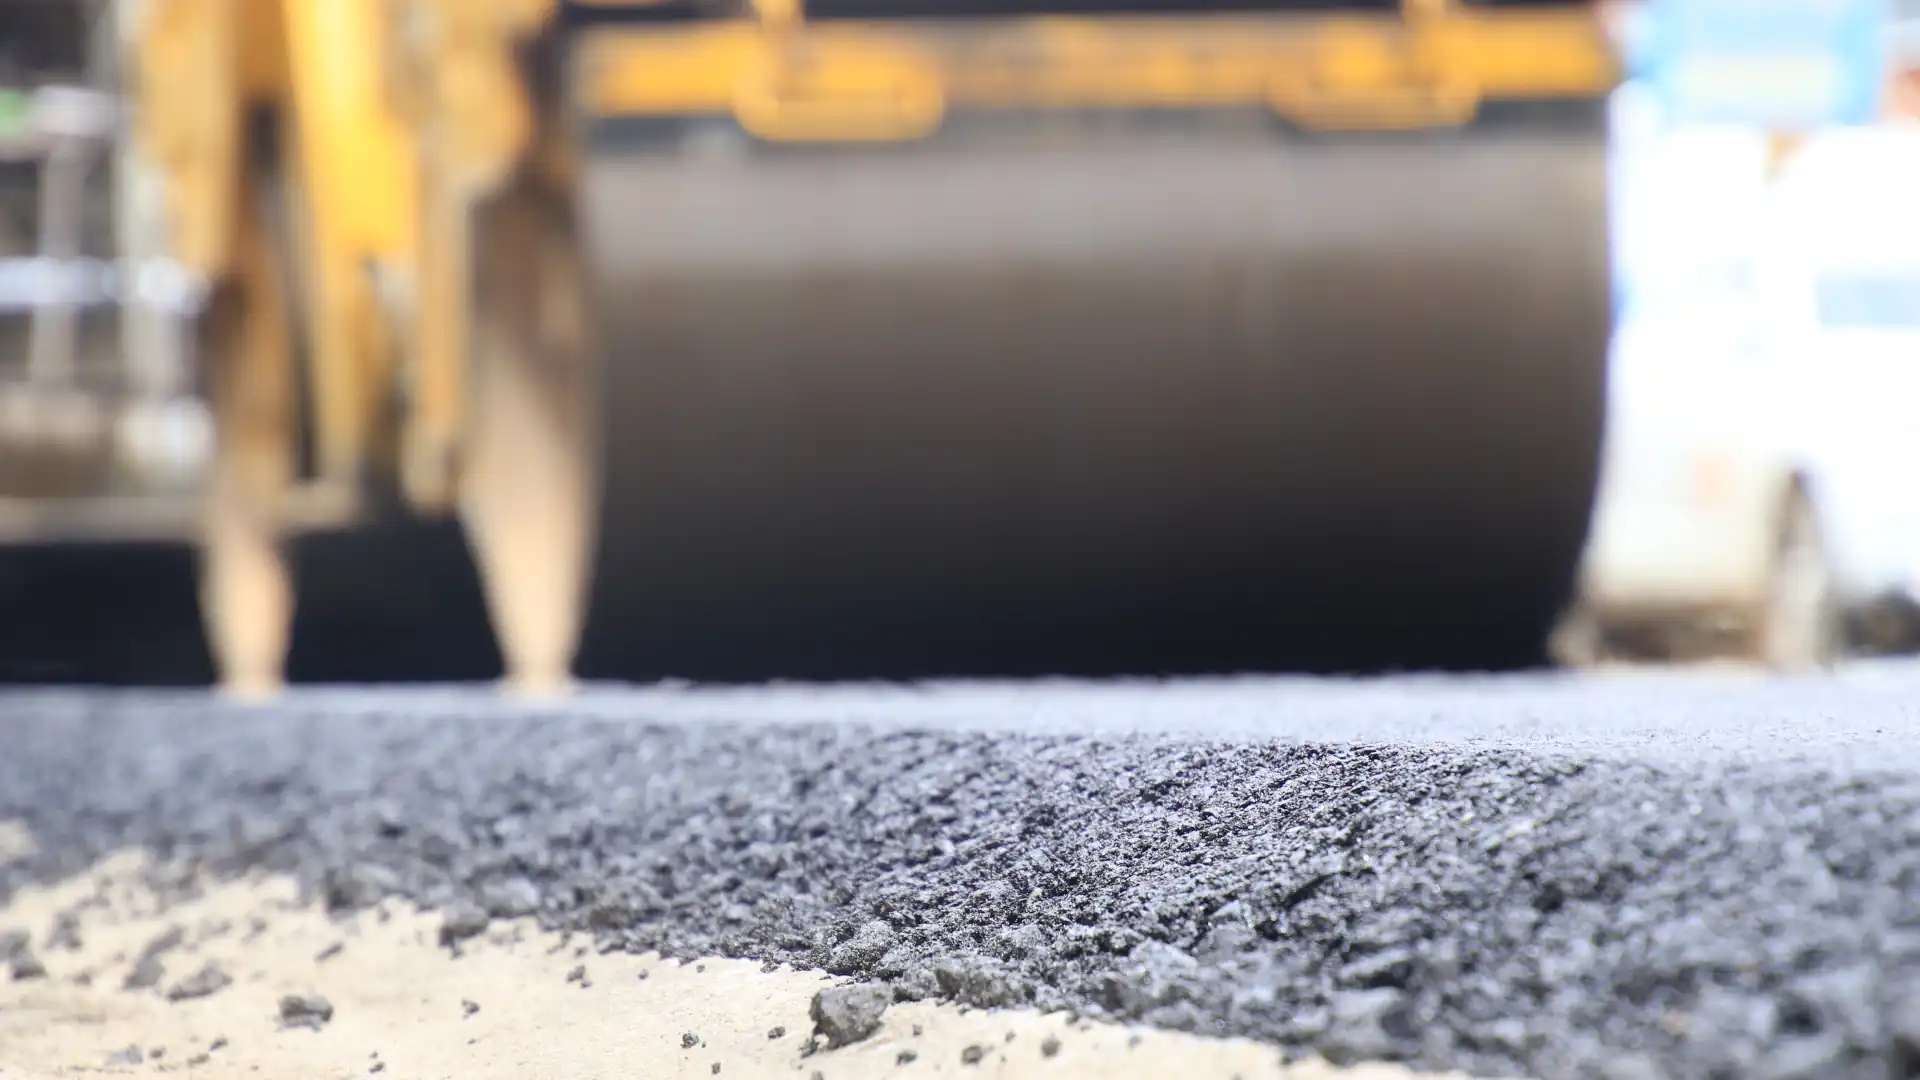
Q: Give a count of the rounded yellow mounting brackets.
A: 2